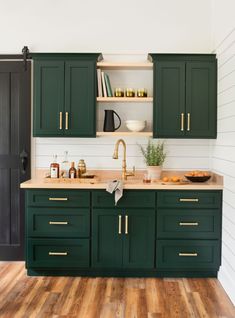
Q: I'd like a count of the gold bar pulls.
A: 12